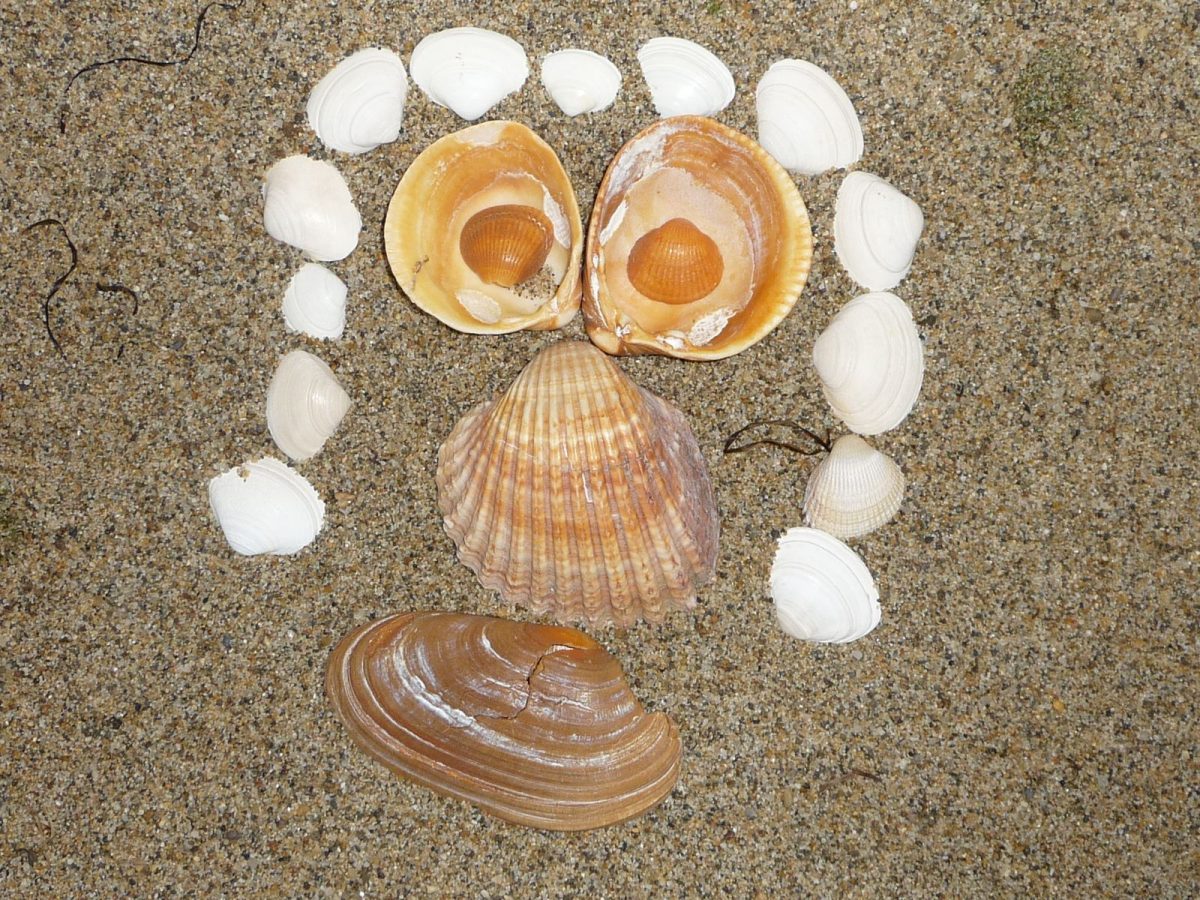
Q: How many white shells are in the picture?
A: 13